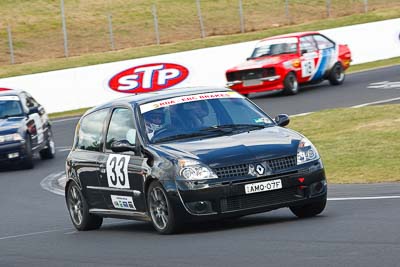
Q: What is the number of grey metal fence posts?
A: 9